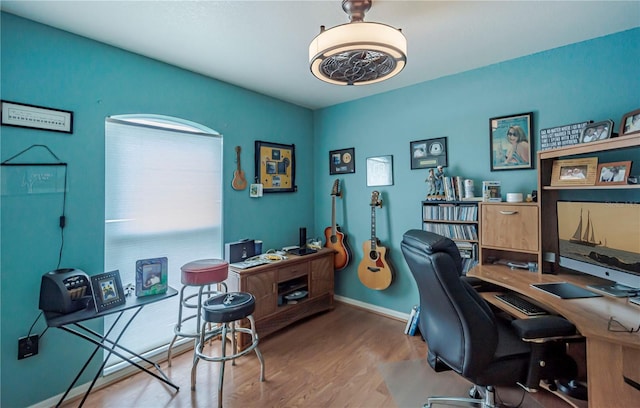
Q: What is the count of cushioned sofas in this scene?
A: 0